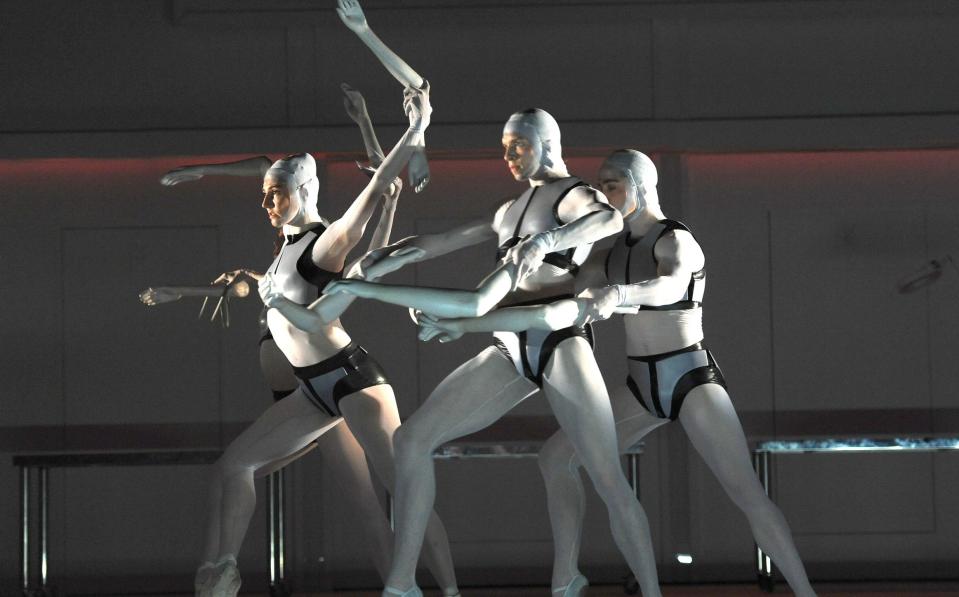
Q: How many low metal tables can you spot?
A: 3